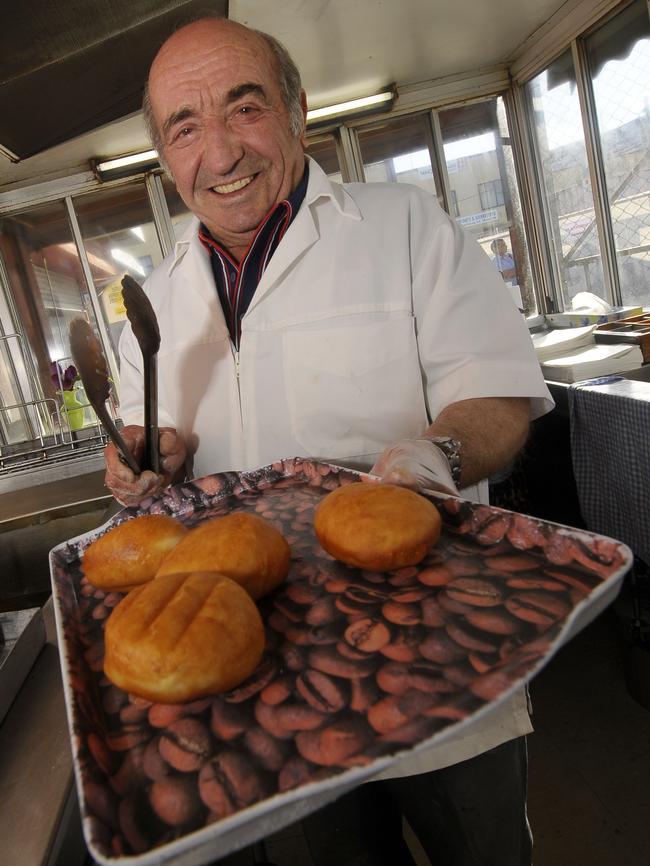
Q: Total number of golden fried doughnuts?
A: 4